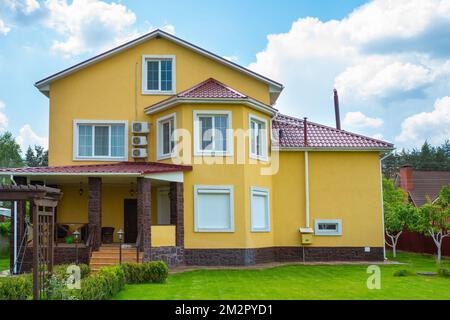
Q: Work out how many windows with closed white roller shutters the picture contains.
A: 2